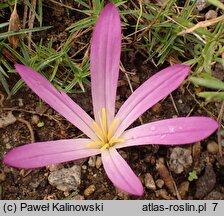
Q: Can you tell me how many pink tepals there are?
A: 6